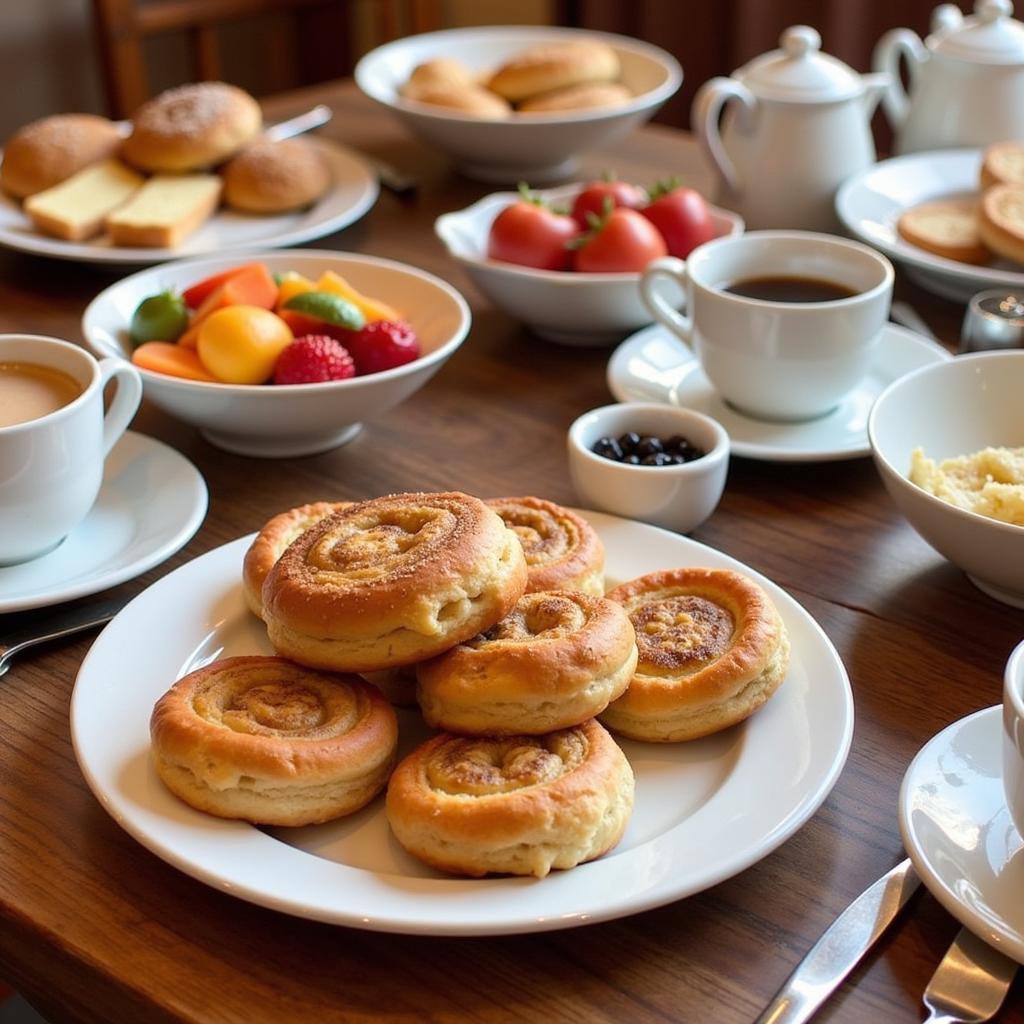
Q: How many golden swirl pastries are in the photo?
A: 7